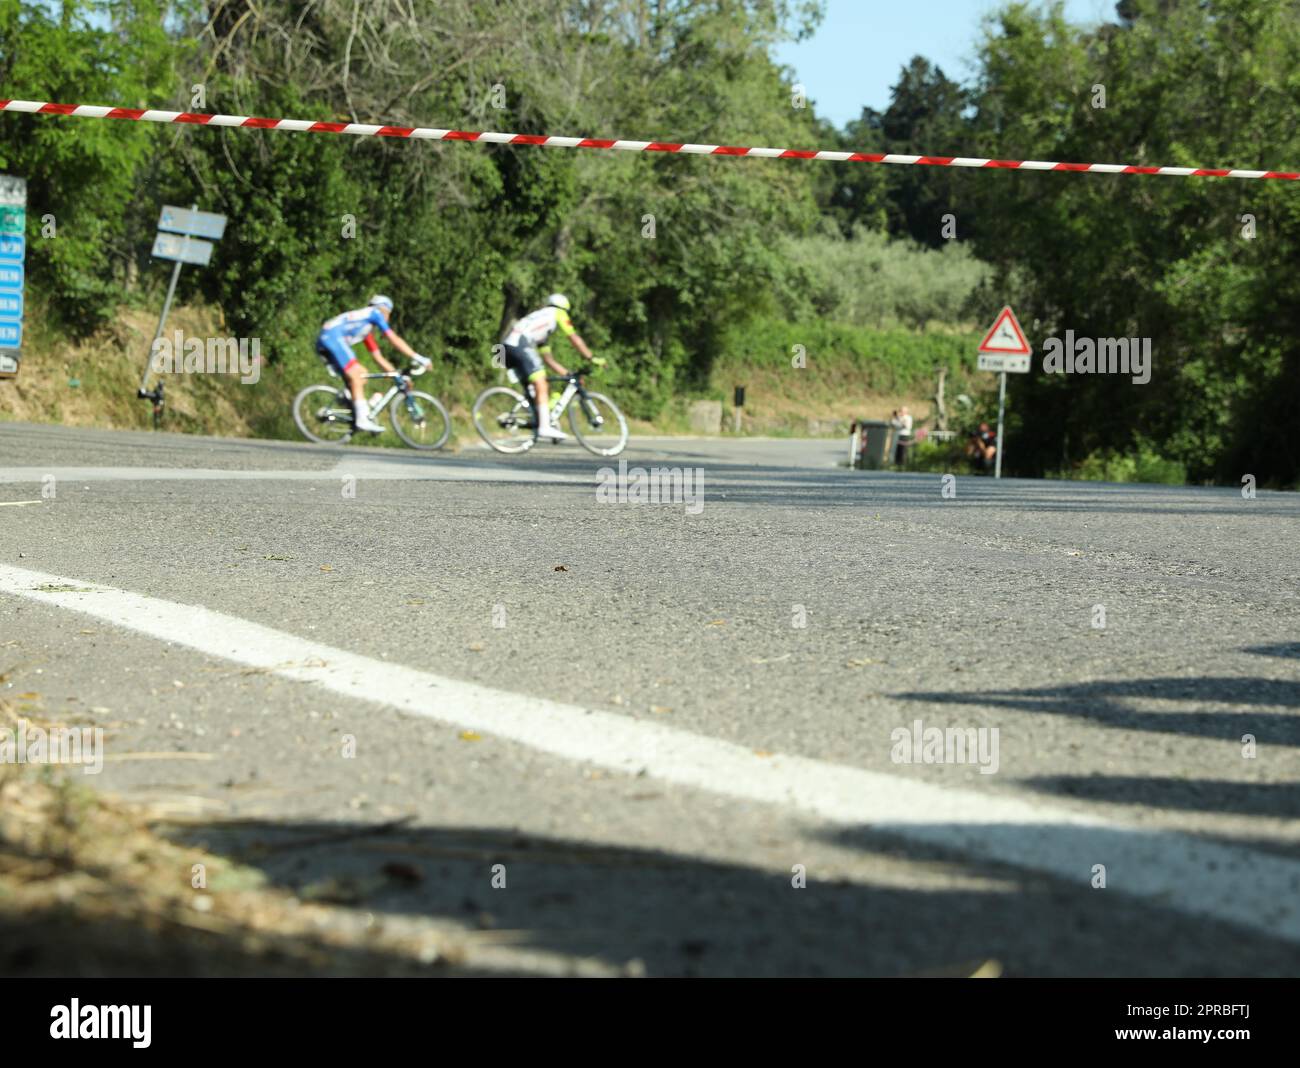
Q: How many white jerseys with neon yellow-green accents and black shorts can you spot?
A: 1